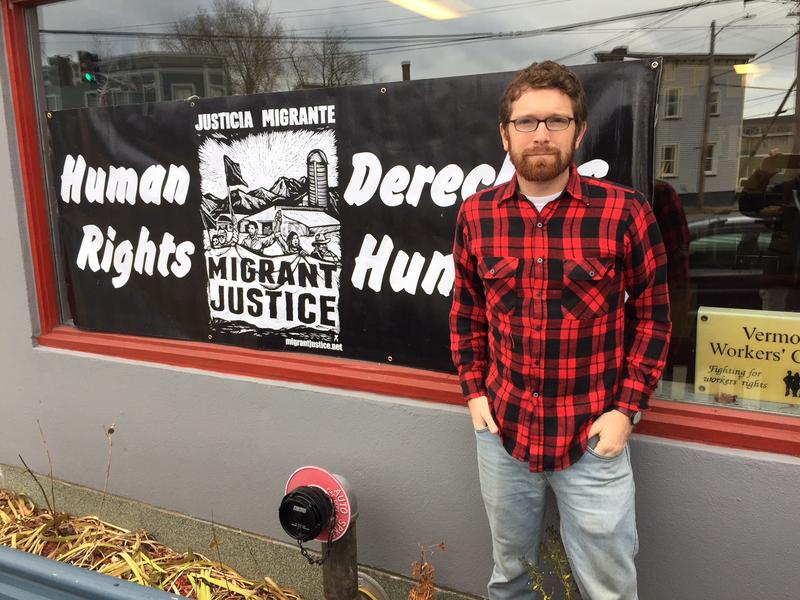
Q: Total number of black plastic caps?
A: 1